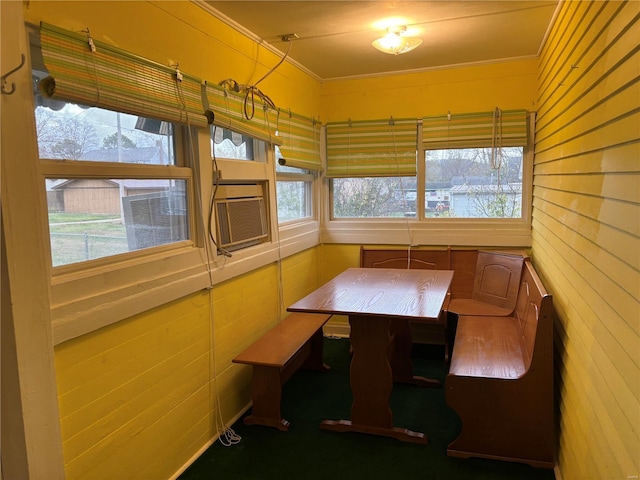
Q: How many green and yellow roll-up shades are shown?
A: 5